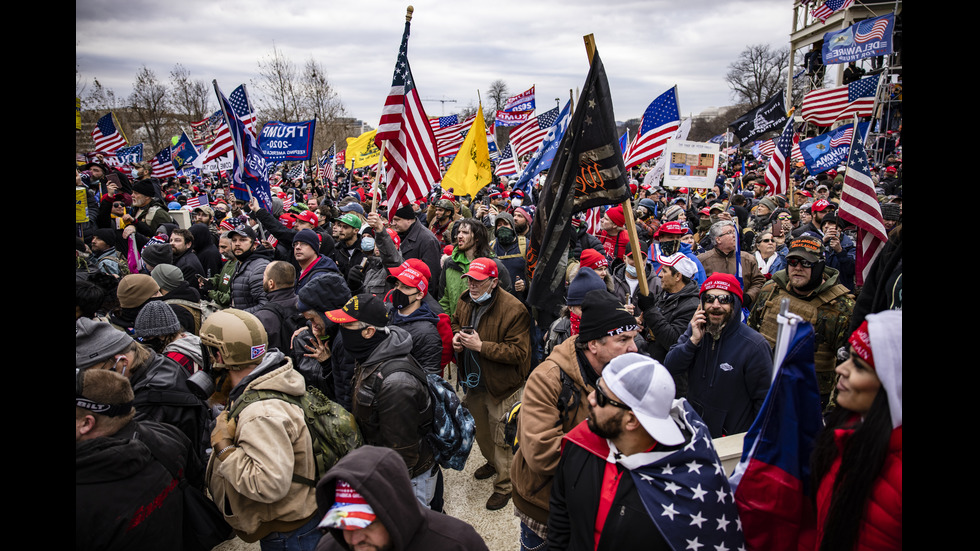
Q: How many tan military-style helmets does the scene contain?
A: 1